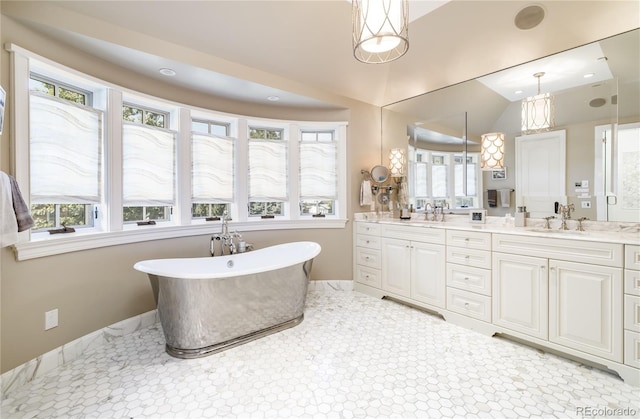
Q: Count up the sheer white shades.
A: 5